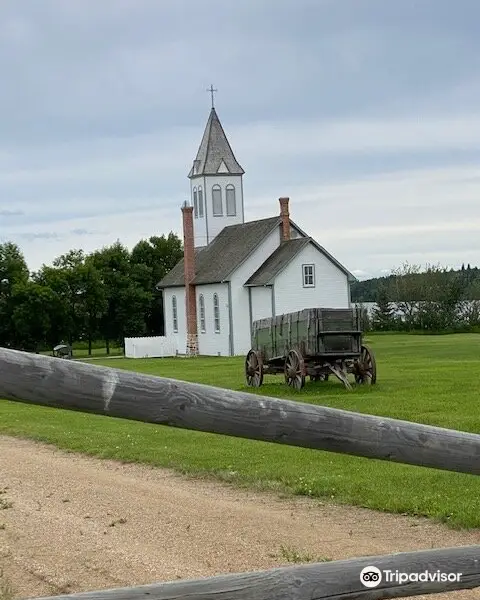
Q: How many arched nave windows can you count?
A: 3